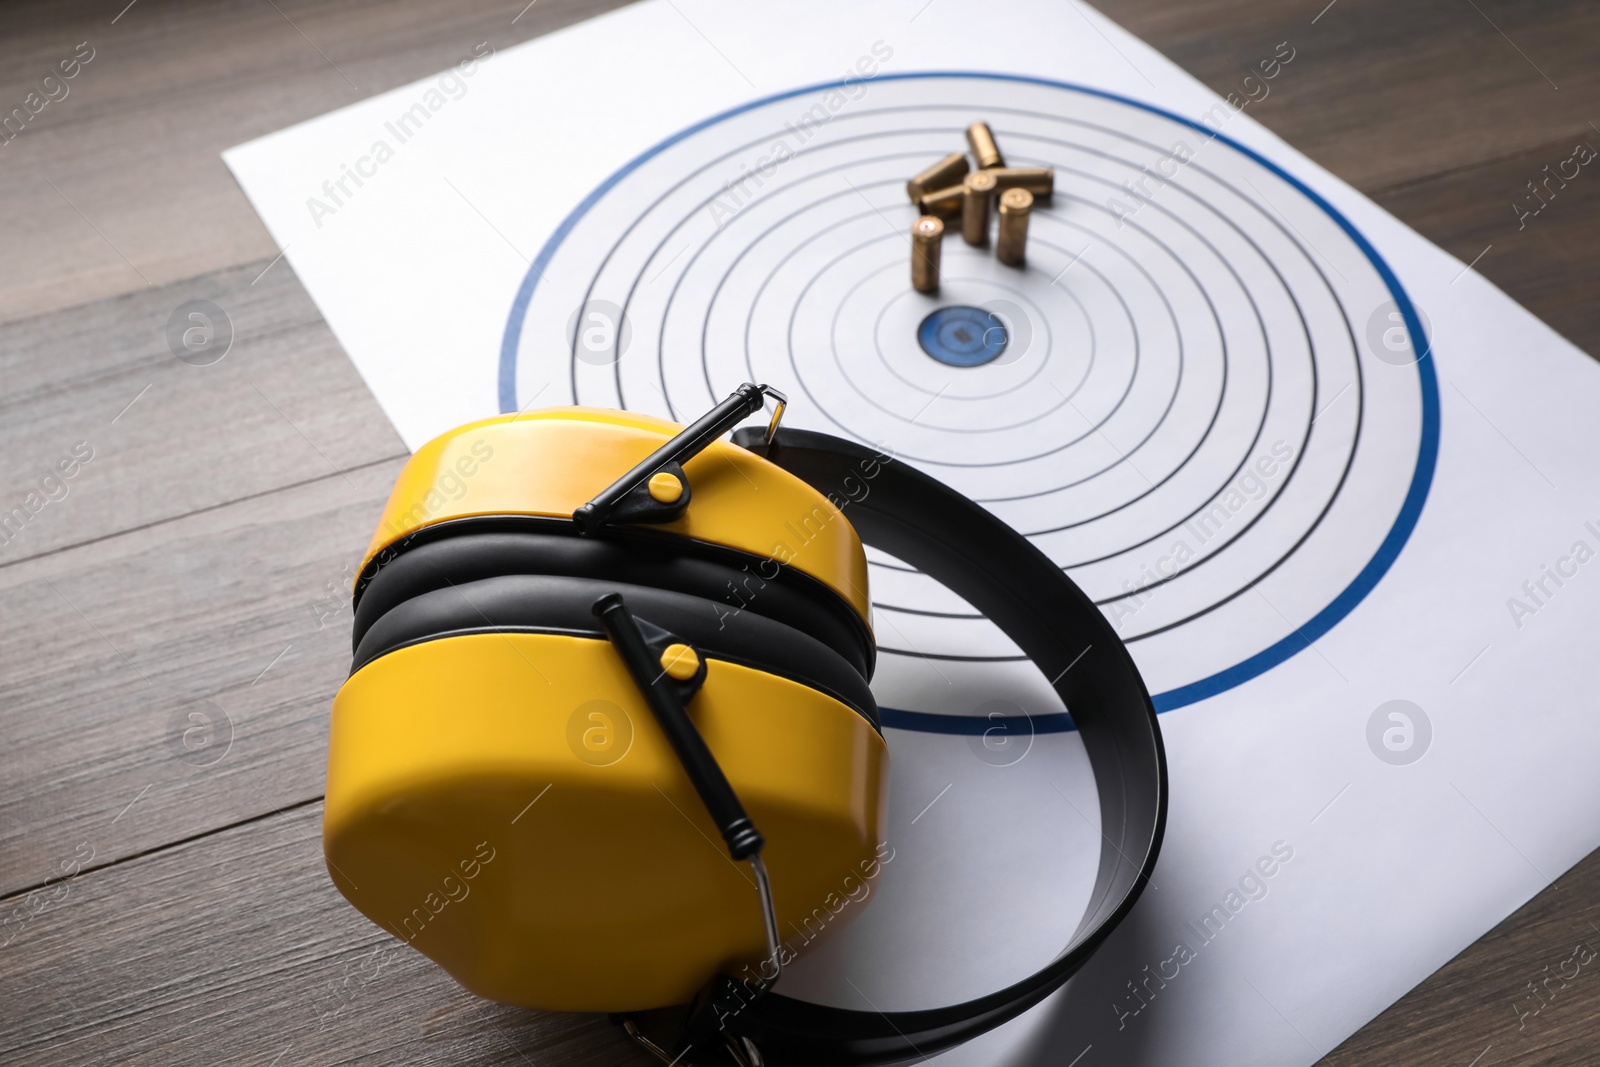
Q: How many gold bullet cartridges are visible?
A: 7